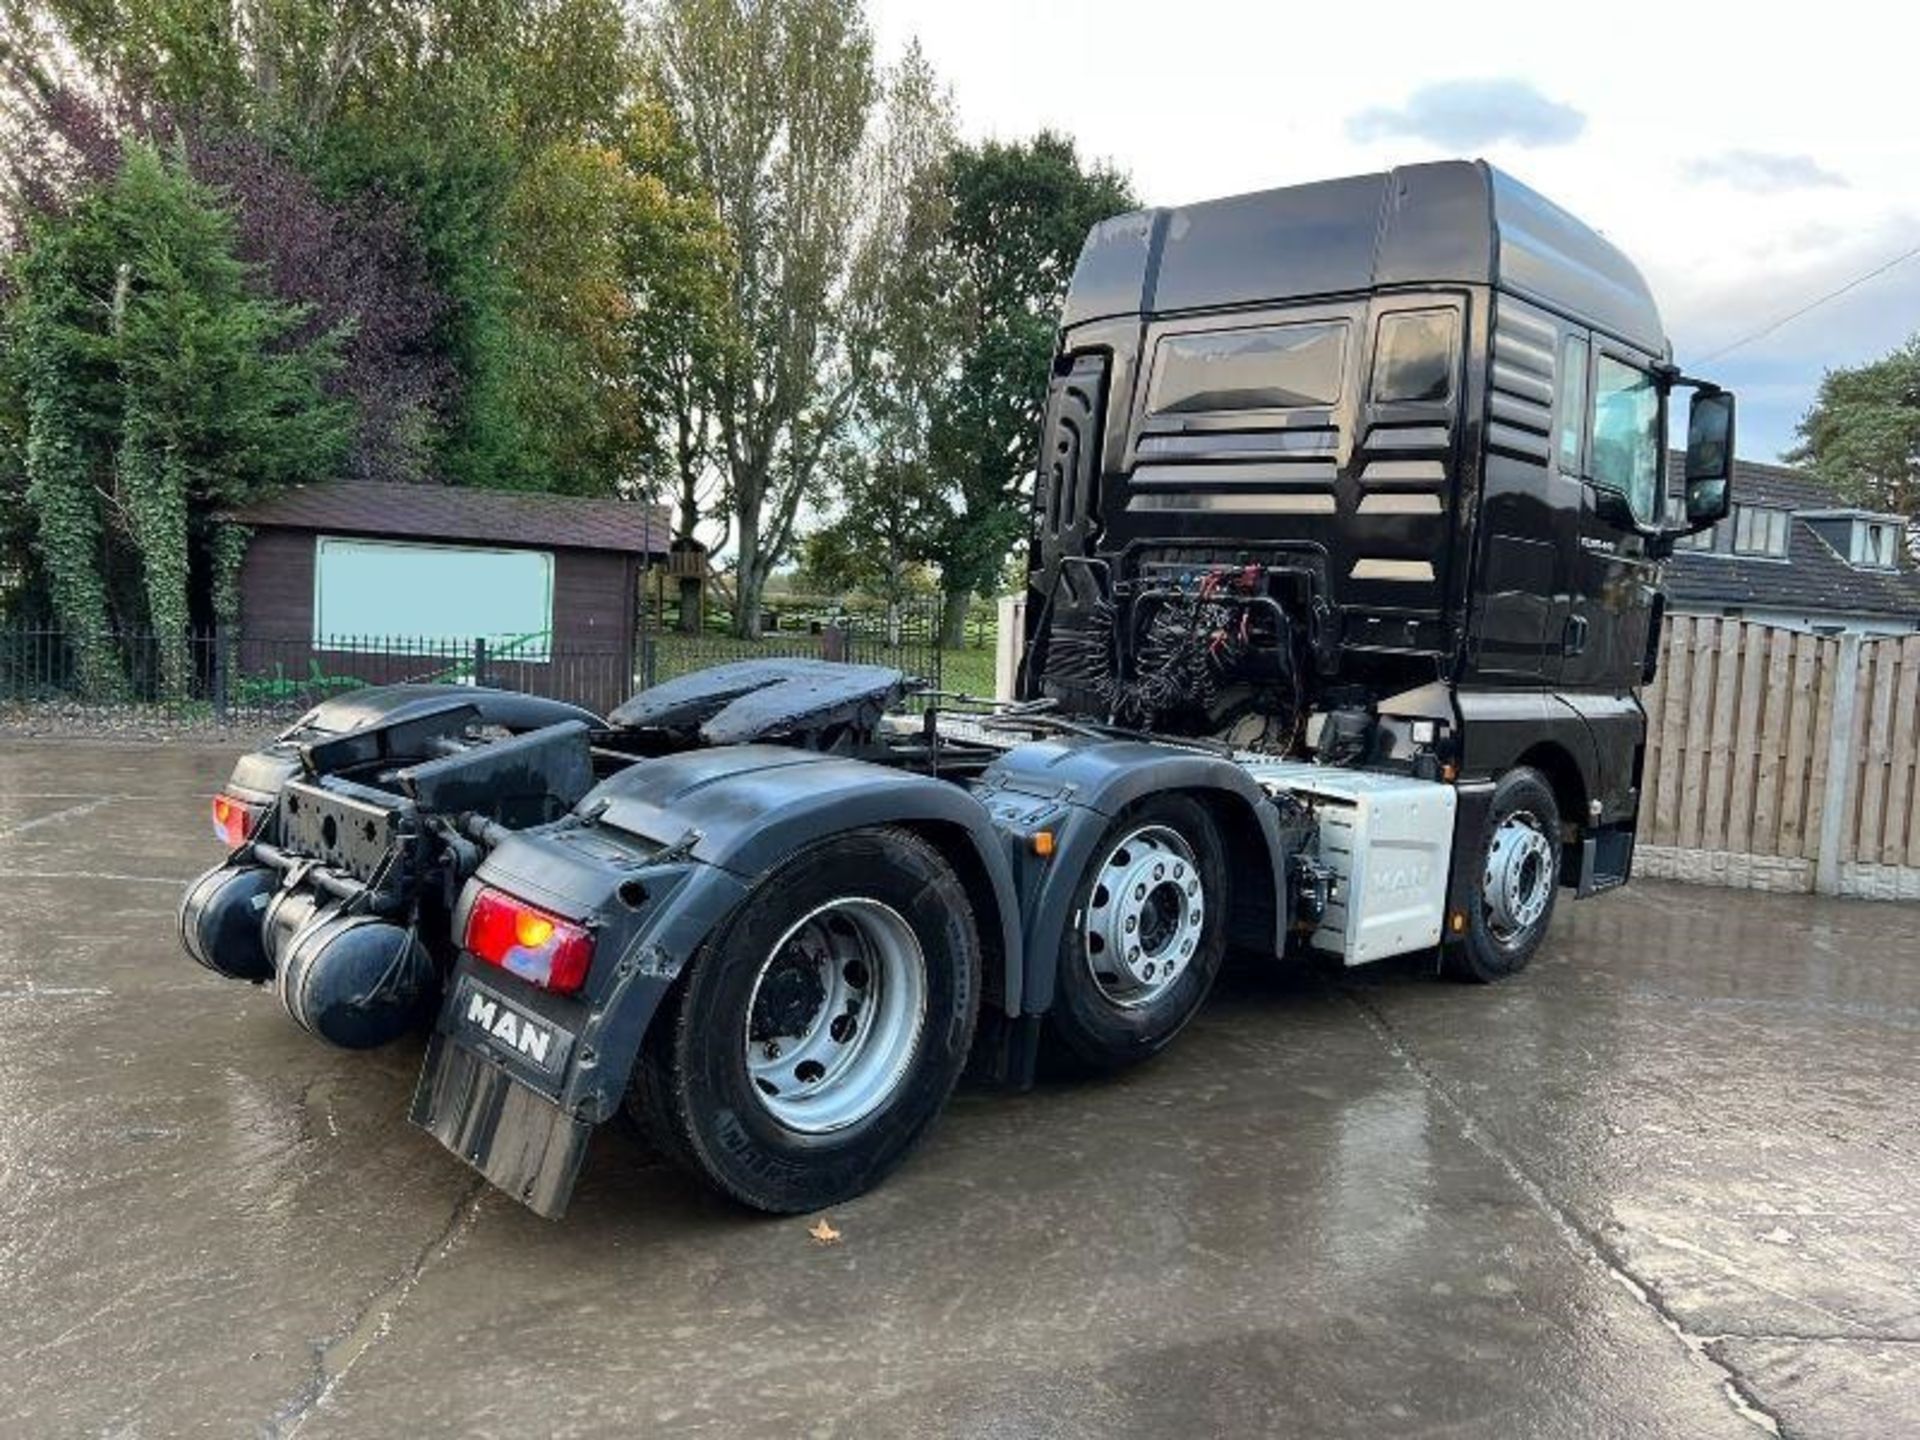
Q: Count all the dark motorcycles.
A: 0